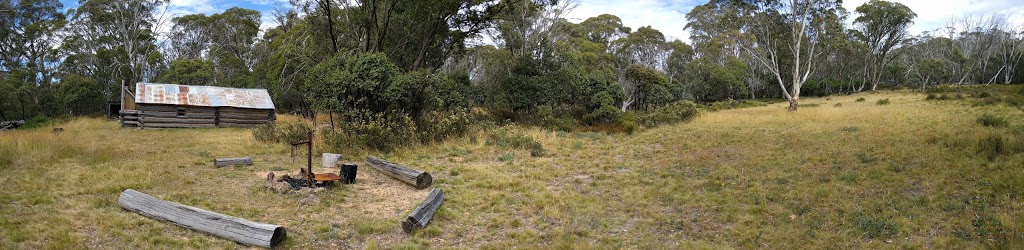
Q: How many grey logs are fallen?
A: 4